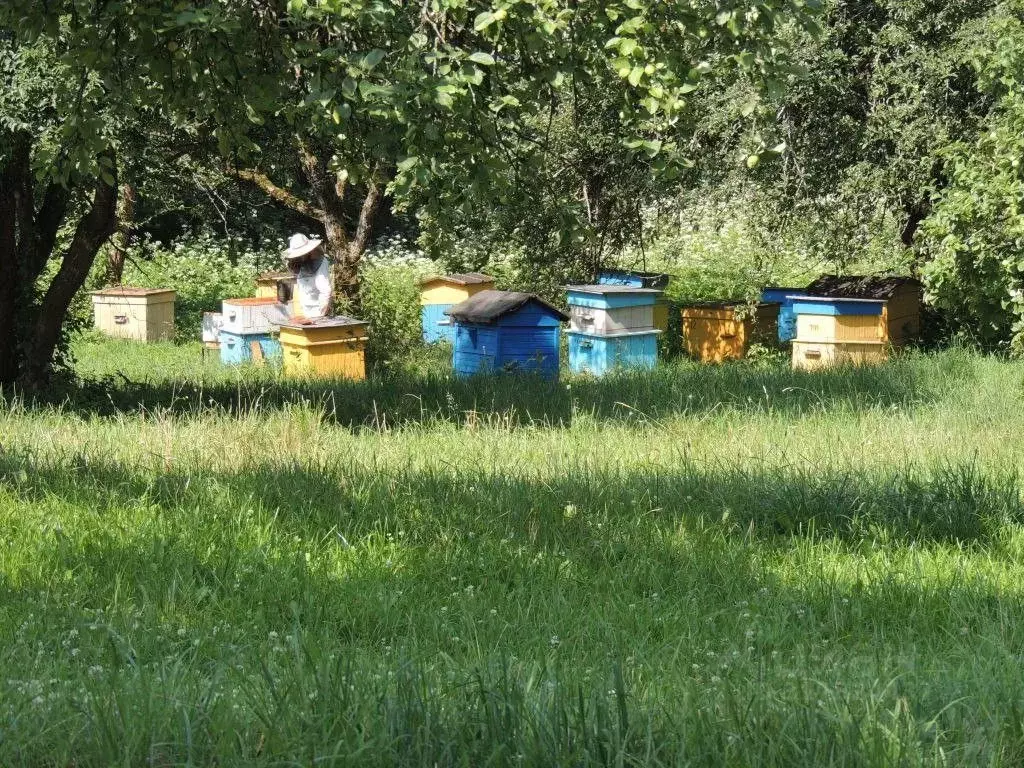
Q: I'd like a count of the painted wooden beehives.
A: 13